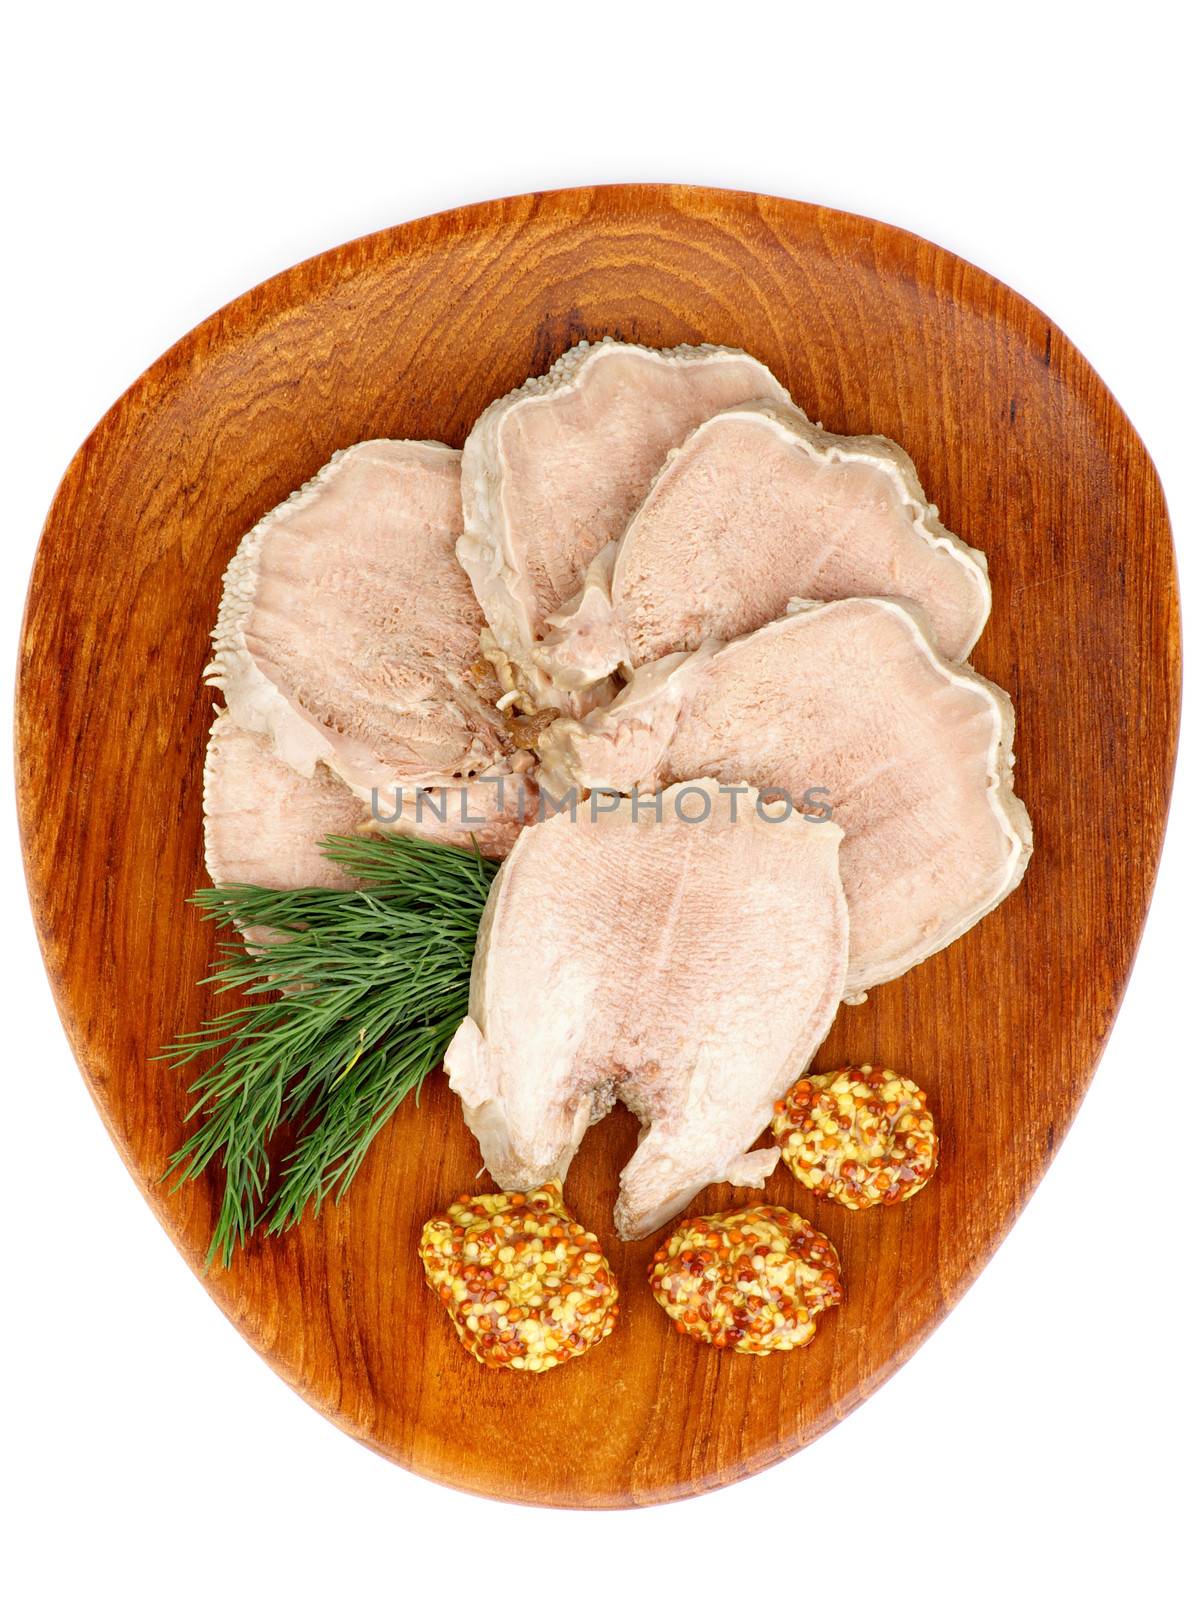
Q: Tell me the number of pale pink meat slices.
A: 6